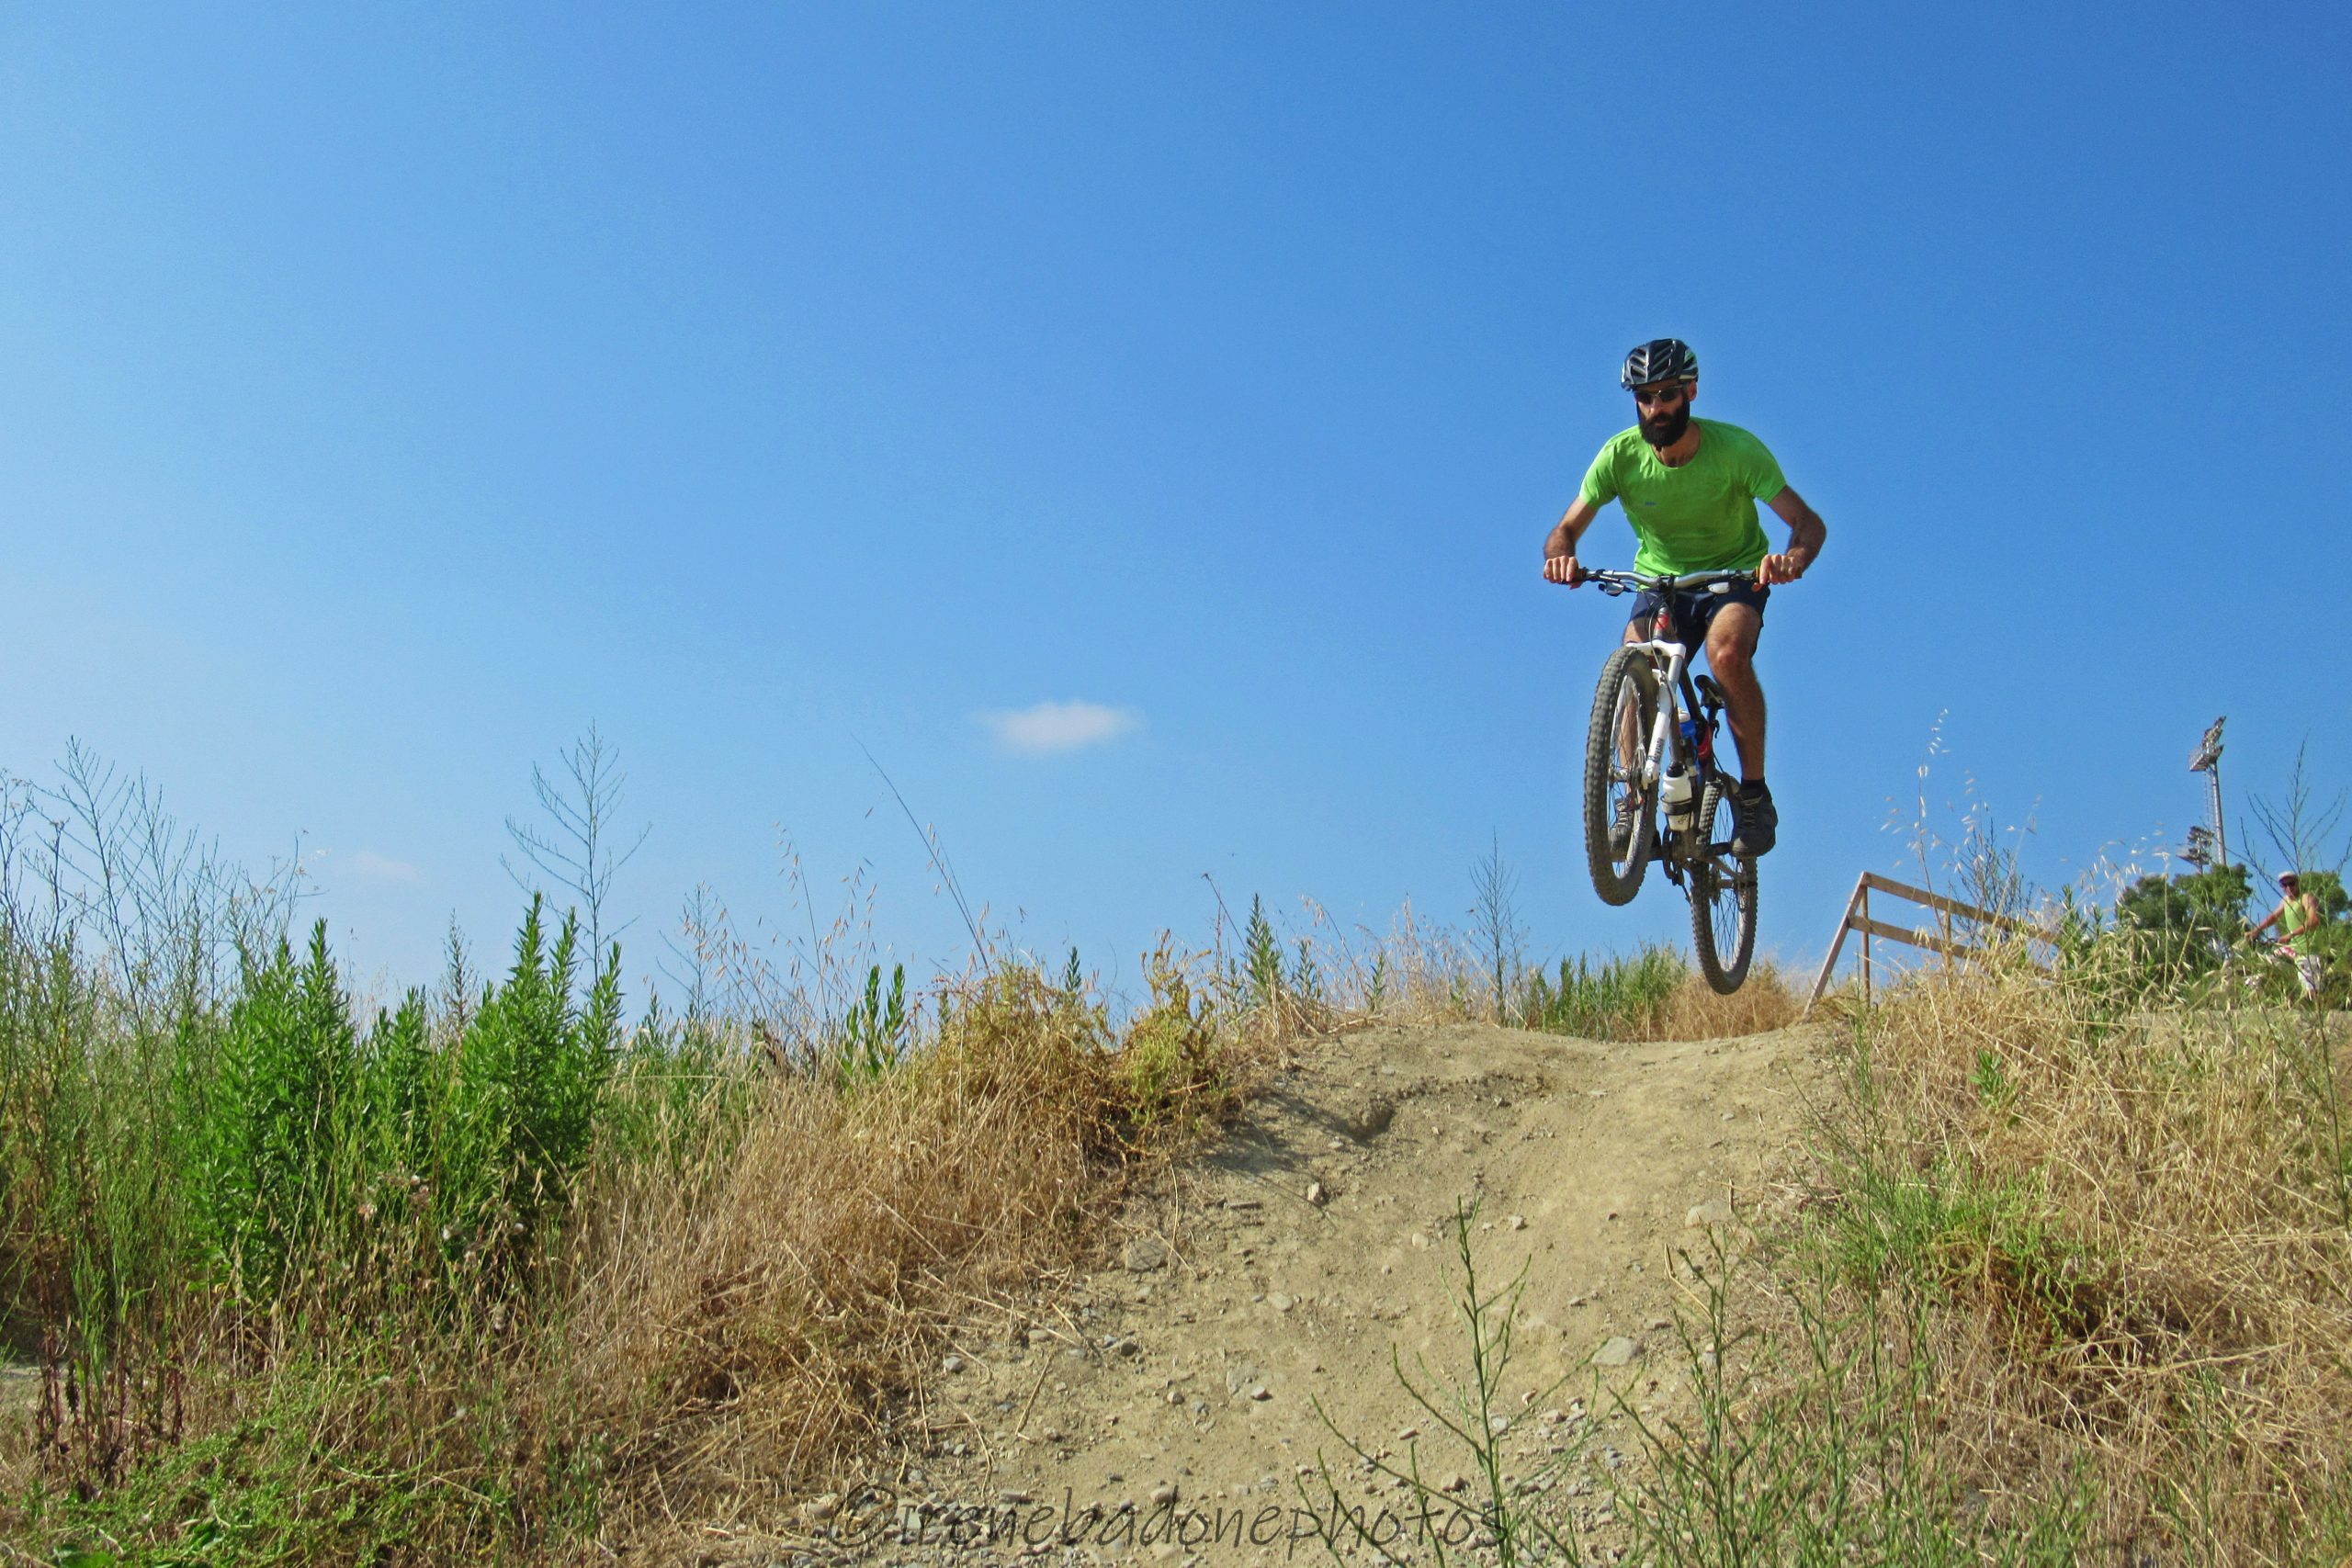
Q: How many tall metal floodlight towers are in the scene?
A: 2